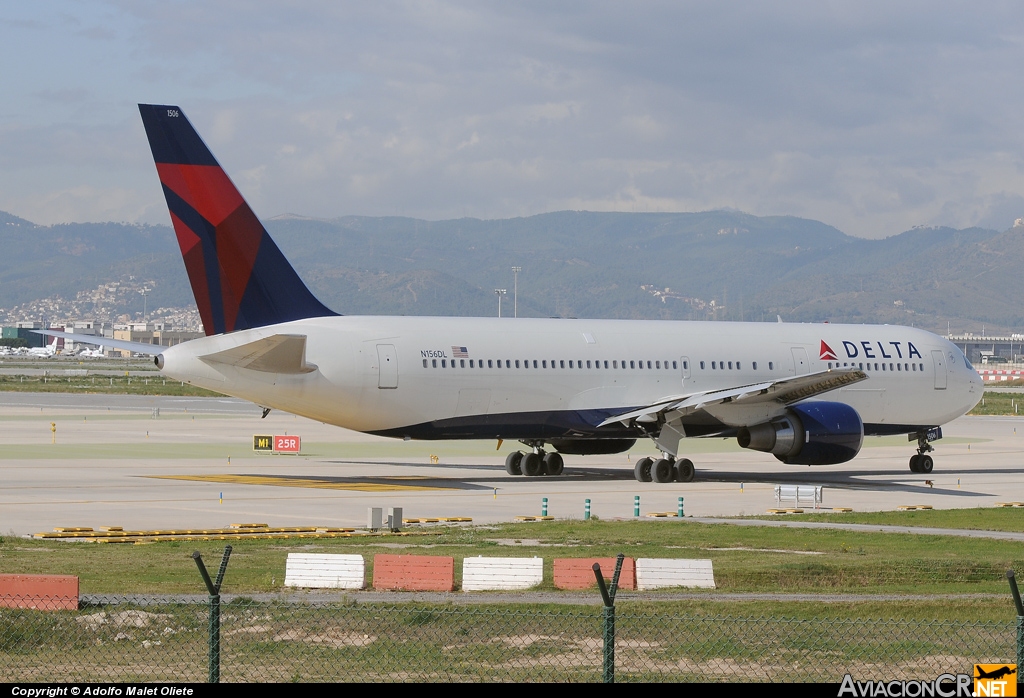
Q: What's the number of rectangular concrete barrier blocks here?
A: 6